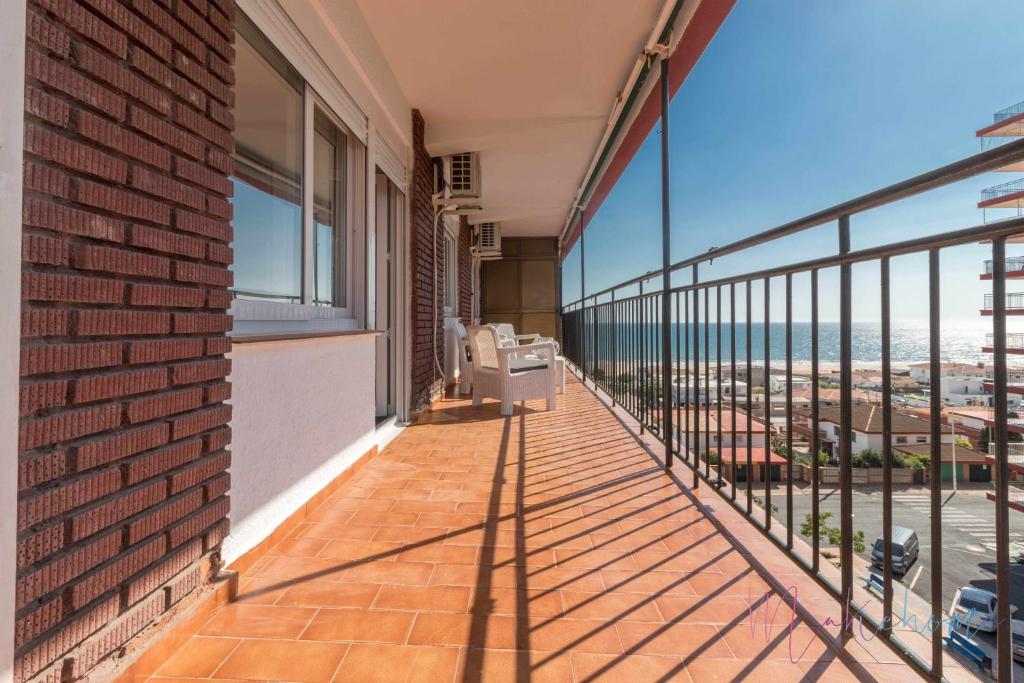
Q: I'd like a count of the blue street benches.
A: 2